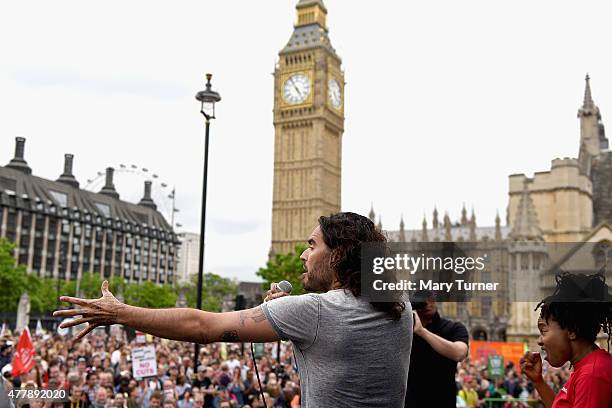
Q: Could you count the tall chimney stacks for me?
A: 4